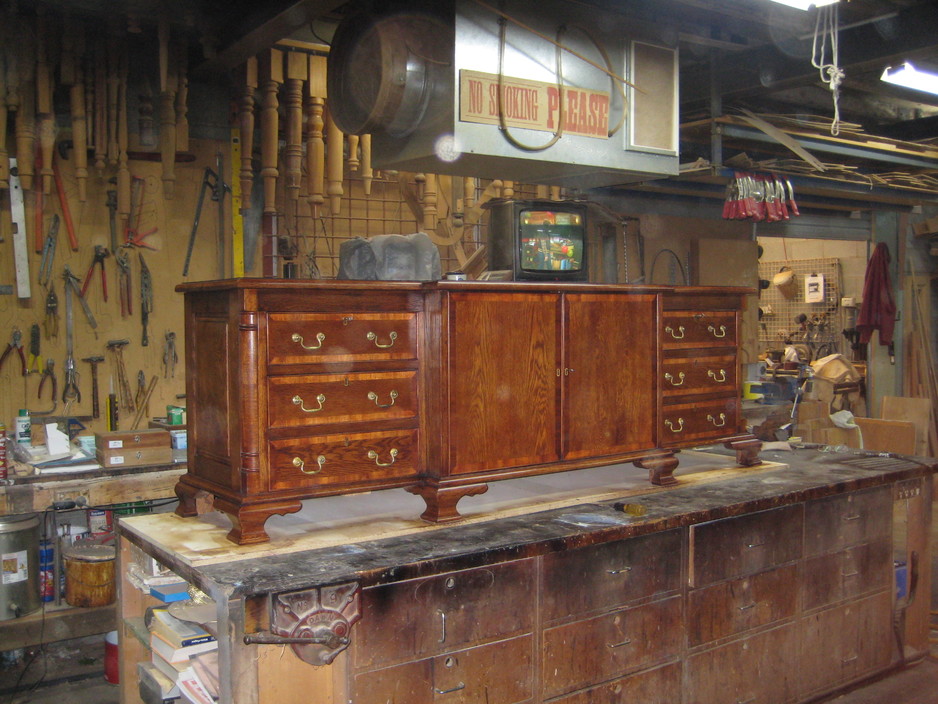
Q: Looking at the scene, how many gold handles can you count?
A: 12